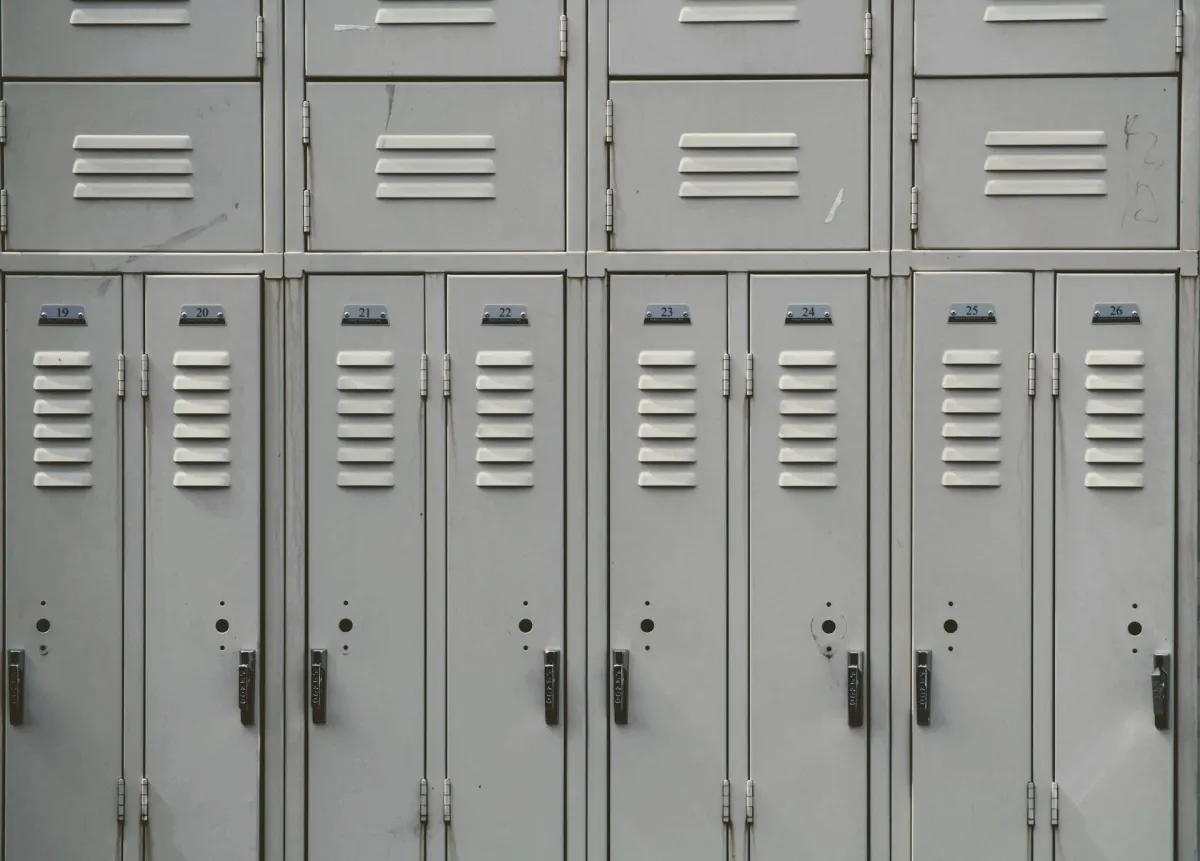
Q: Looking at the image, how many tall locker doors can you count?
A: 8